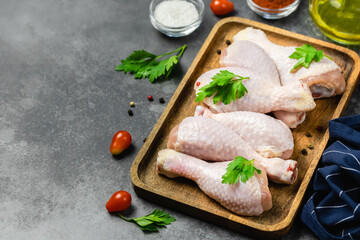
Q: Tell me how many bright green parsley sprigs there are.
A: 5